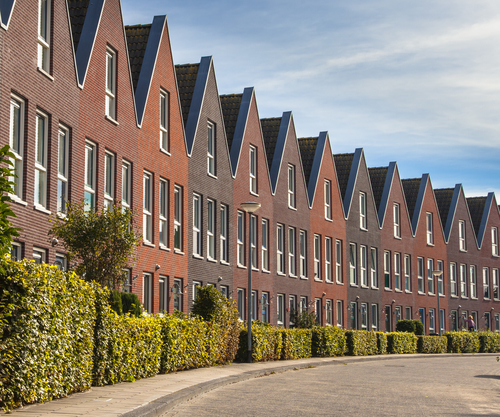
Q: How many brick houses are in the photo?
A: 12